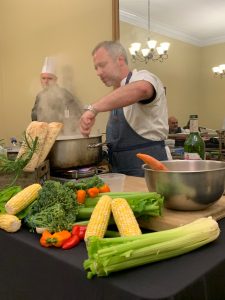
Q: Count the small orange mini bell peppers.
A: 5